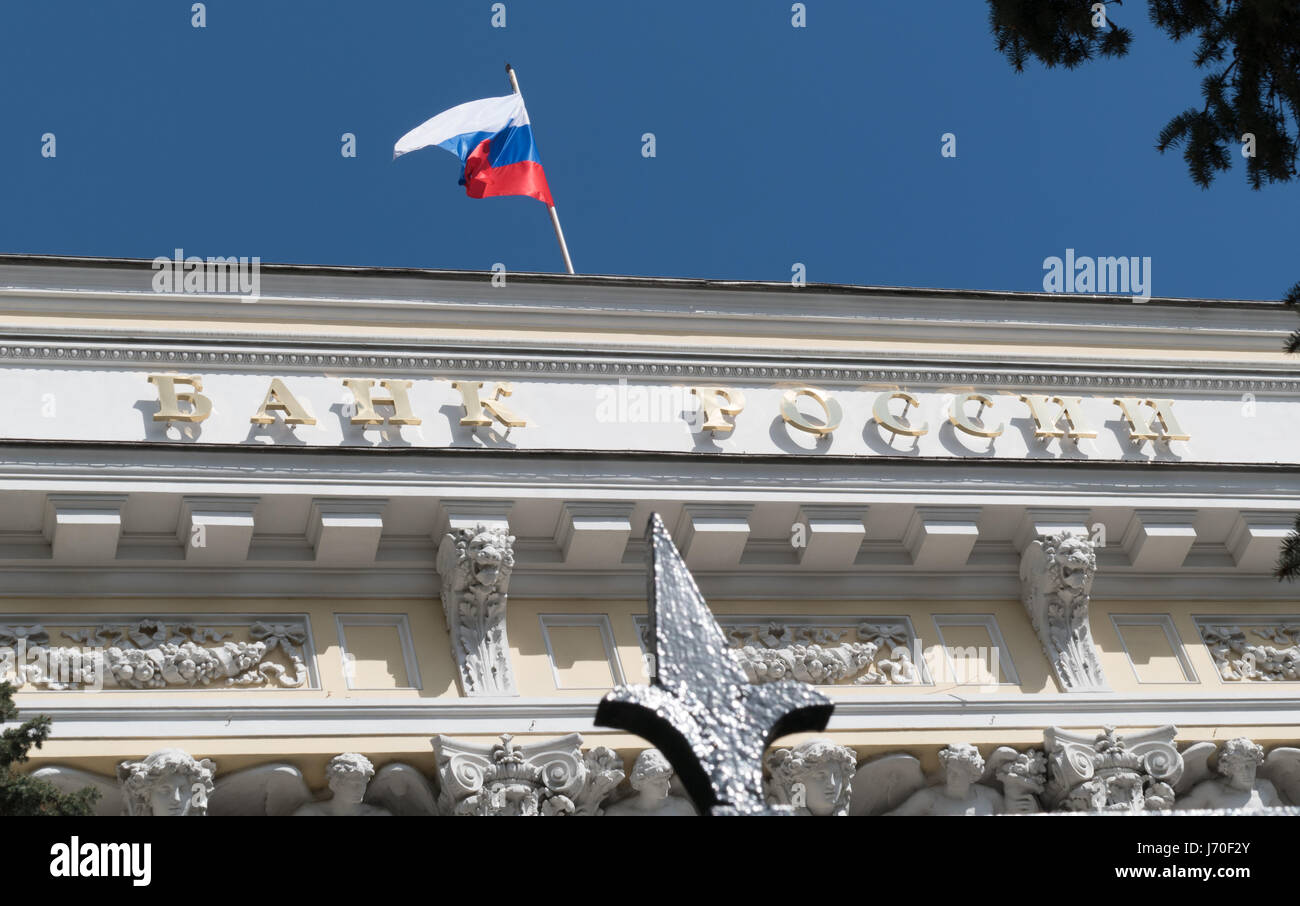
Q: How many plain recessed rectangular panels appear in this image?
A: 4